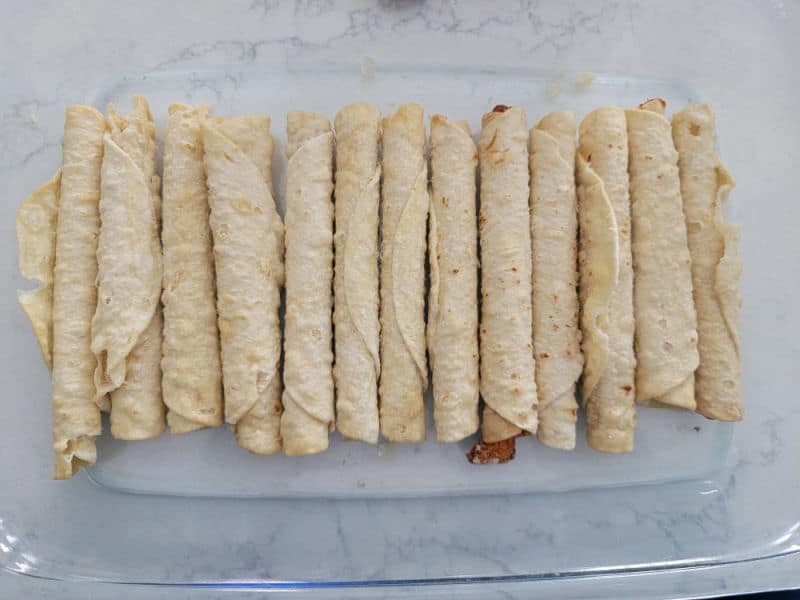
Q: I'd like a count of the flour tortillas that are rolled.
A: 13